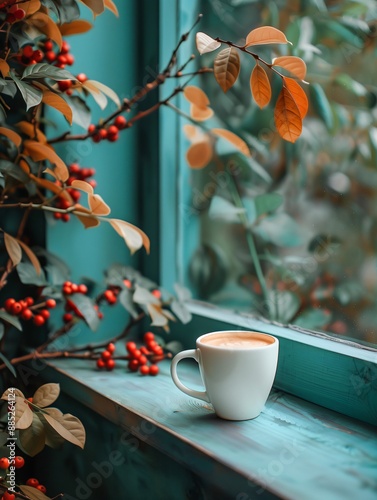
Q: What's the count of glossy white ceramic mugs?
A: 1